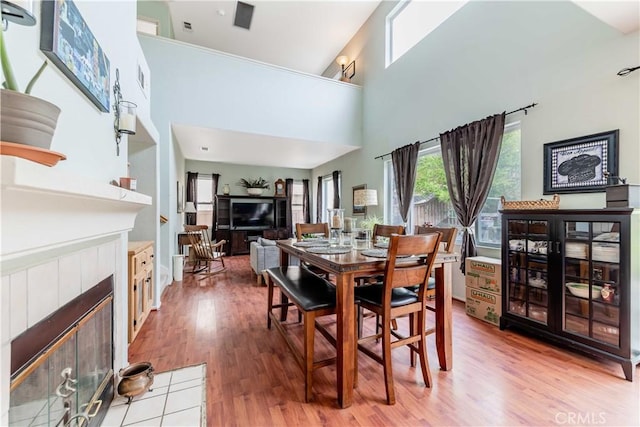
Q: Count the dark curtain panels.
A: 8